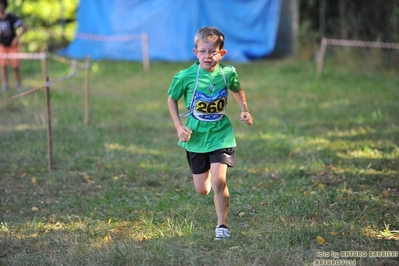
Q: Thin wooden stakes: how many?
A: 5